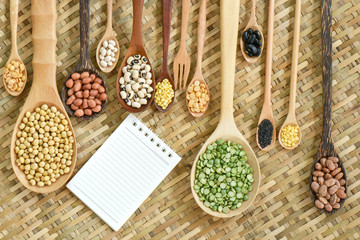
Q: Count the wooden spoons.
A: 12